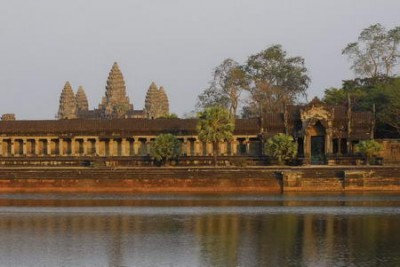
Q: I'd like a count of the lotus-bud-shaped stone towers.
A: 5